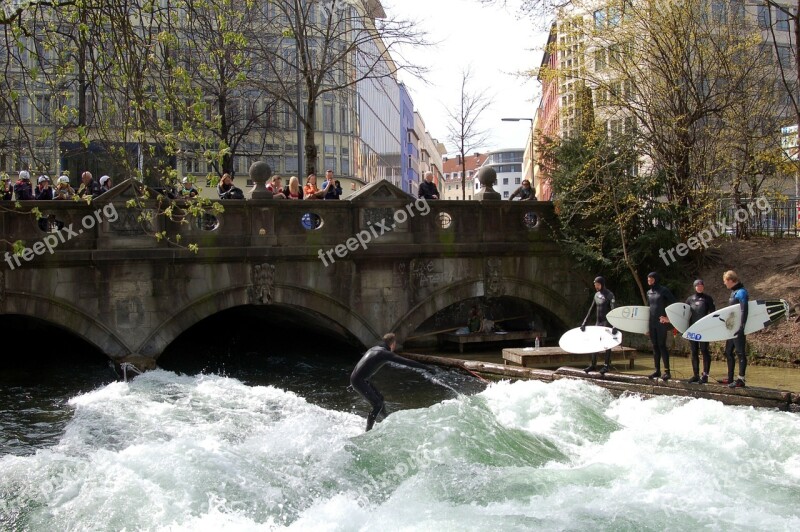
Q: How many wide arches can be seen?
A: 3